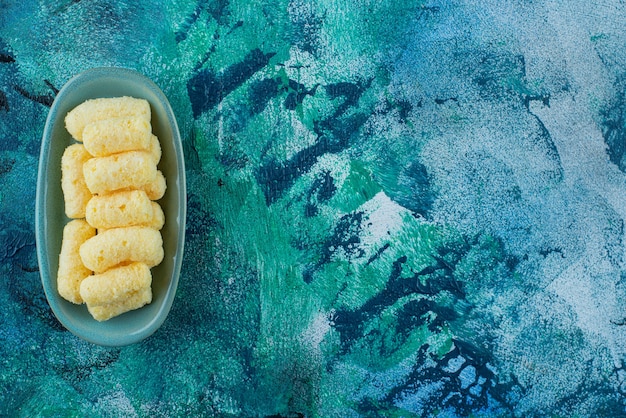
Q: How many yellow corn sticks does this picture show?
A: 12